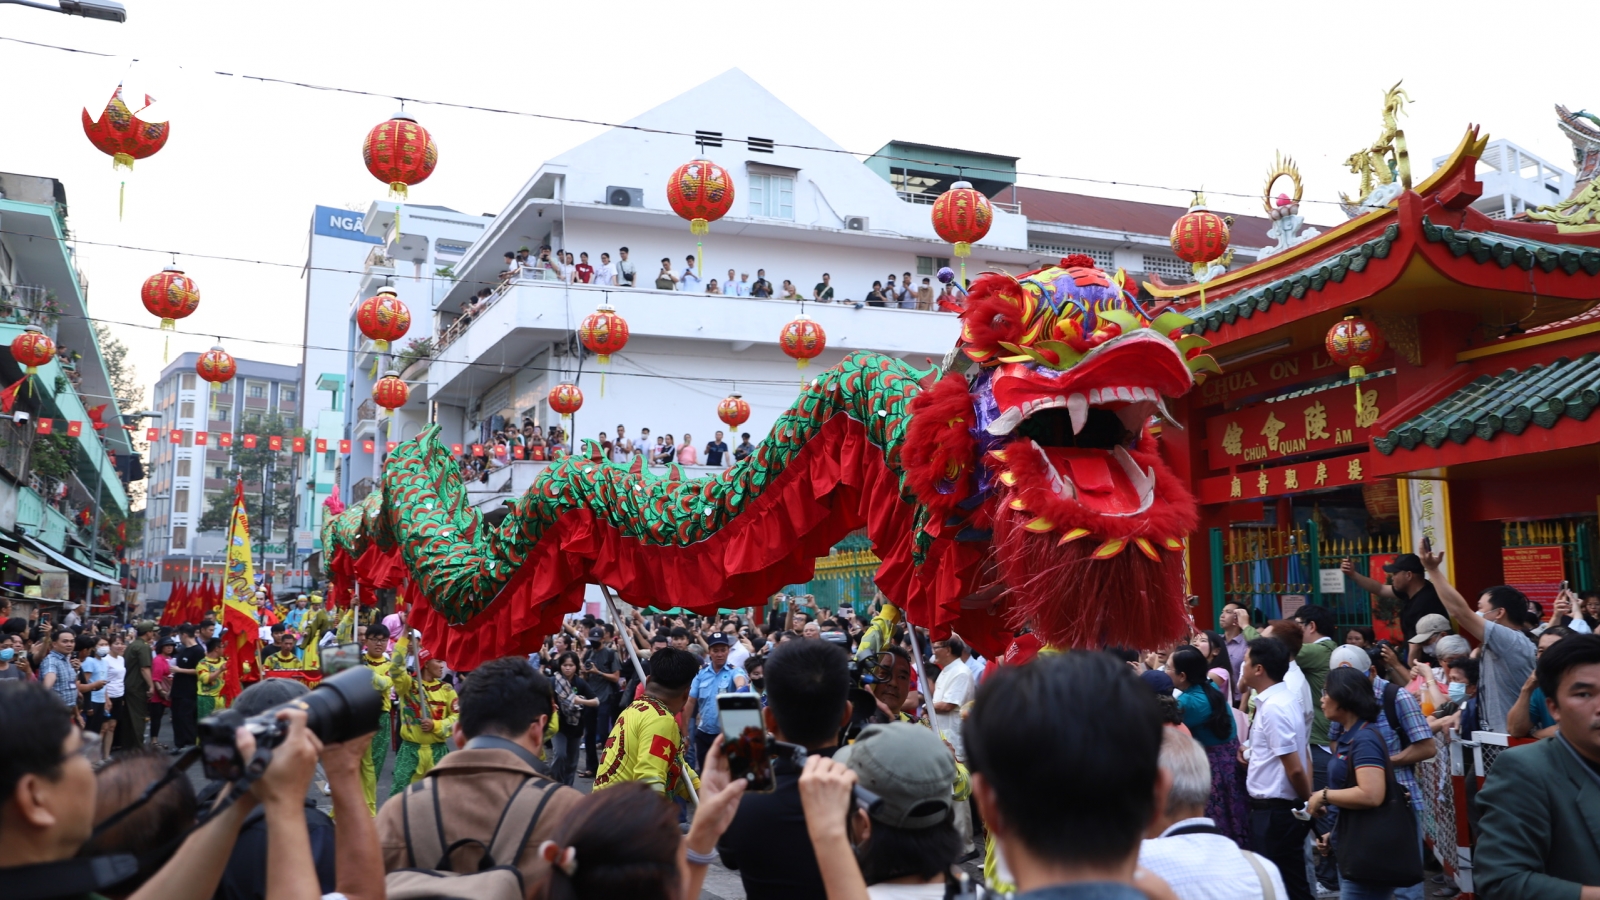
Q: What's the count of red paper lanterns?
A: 15